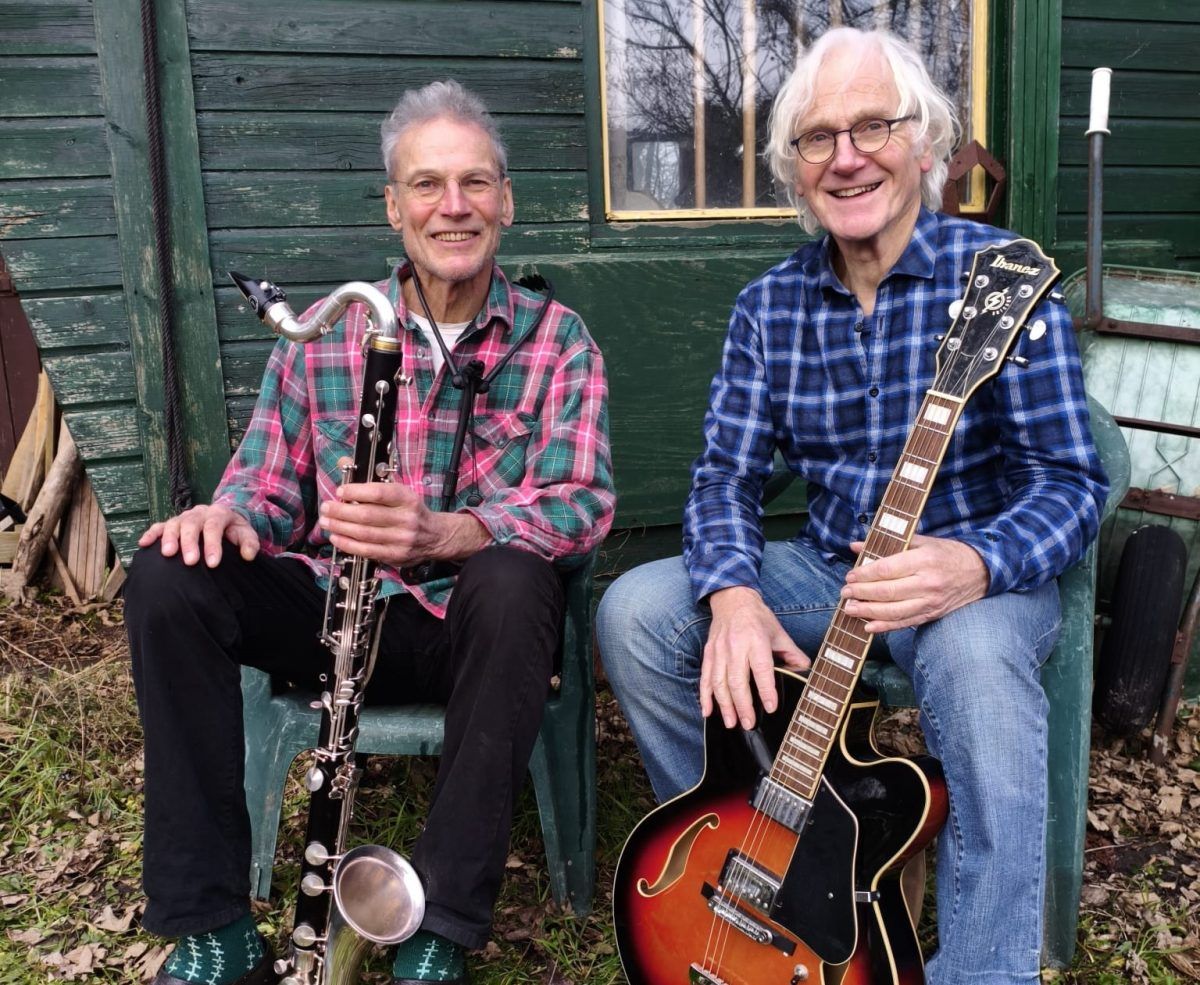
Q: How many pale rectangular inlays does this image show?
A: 9